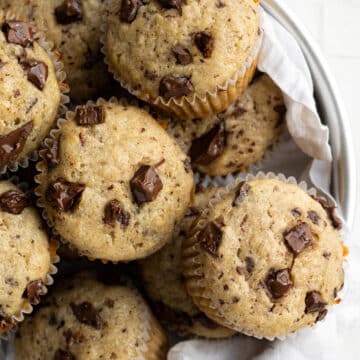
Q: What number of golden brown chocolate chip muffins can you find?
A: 9